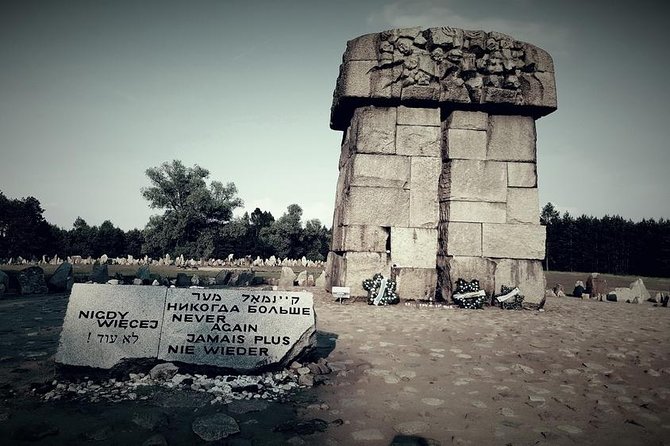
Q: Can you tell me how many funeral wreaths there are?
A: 3